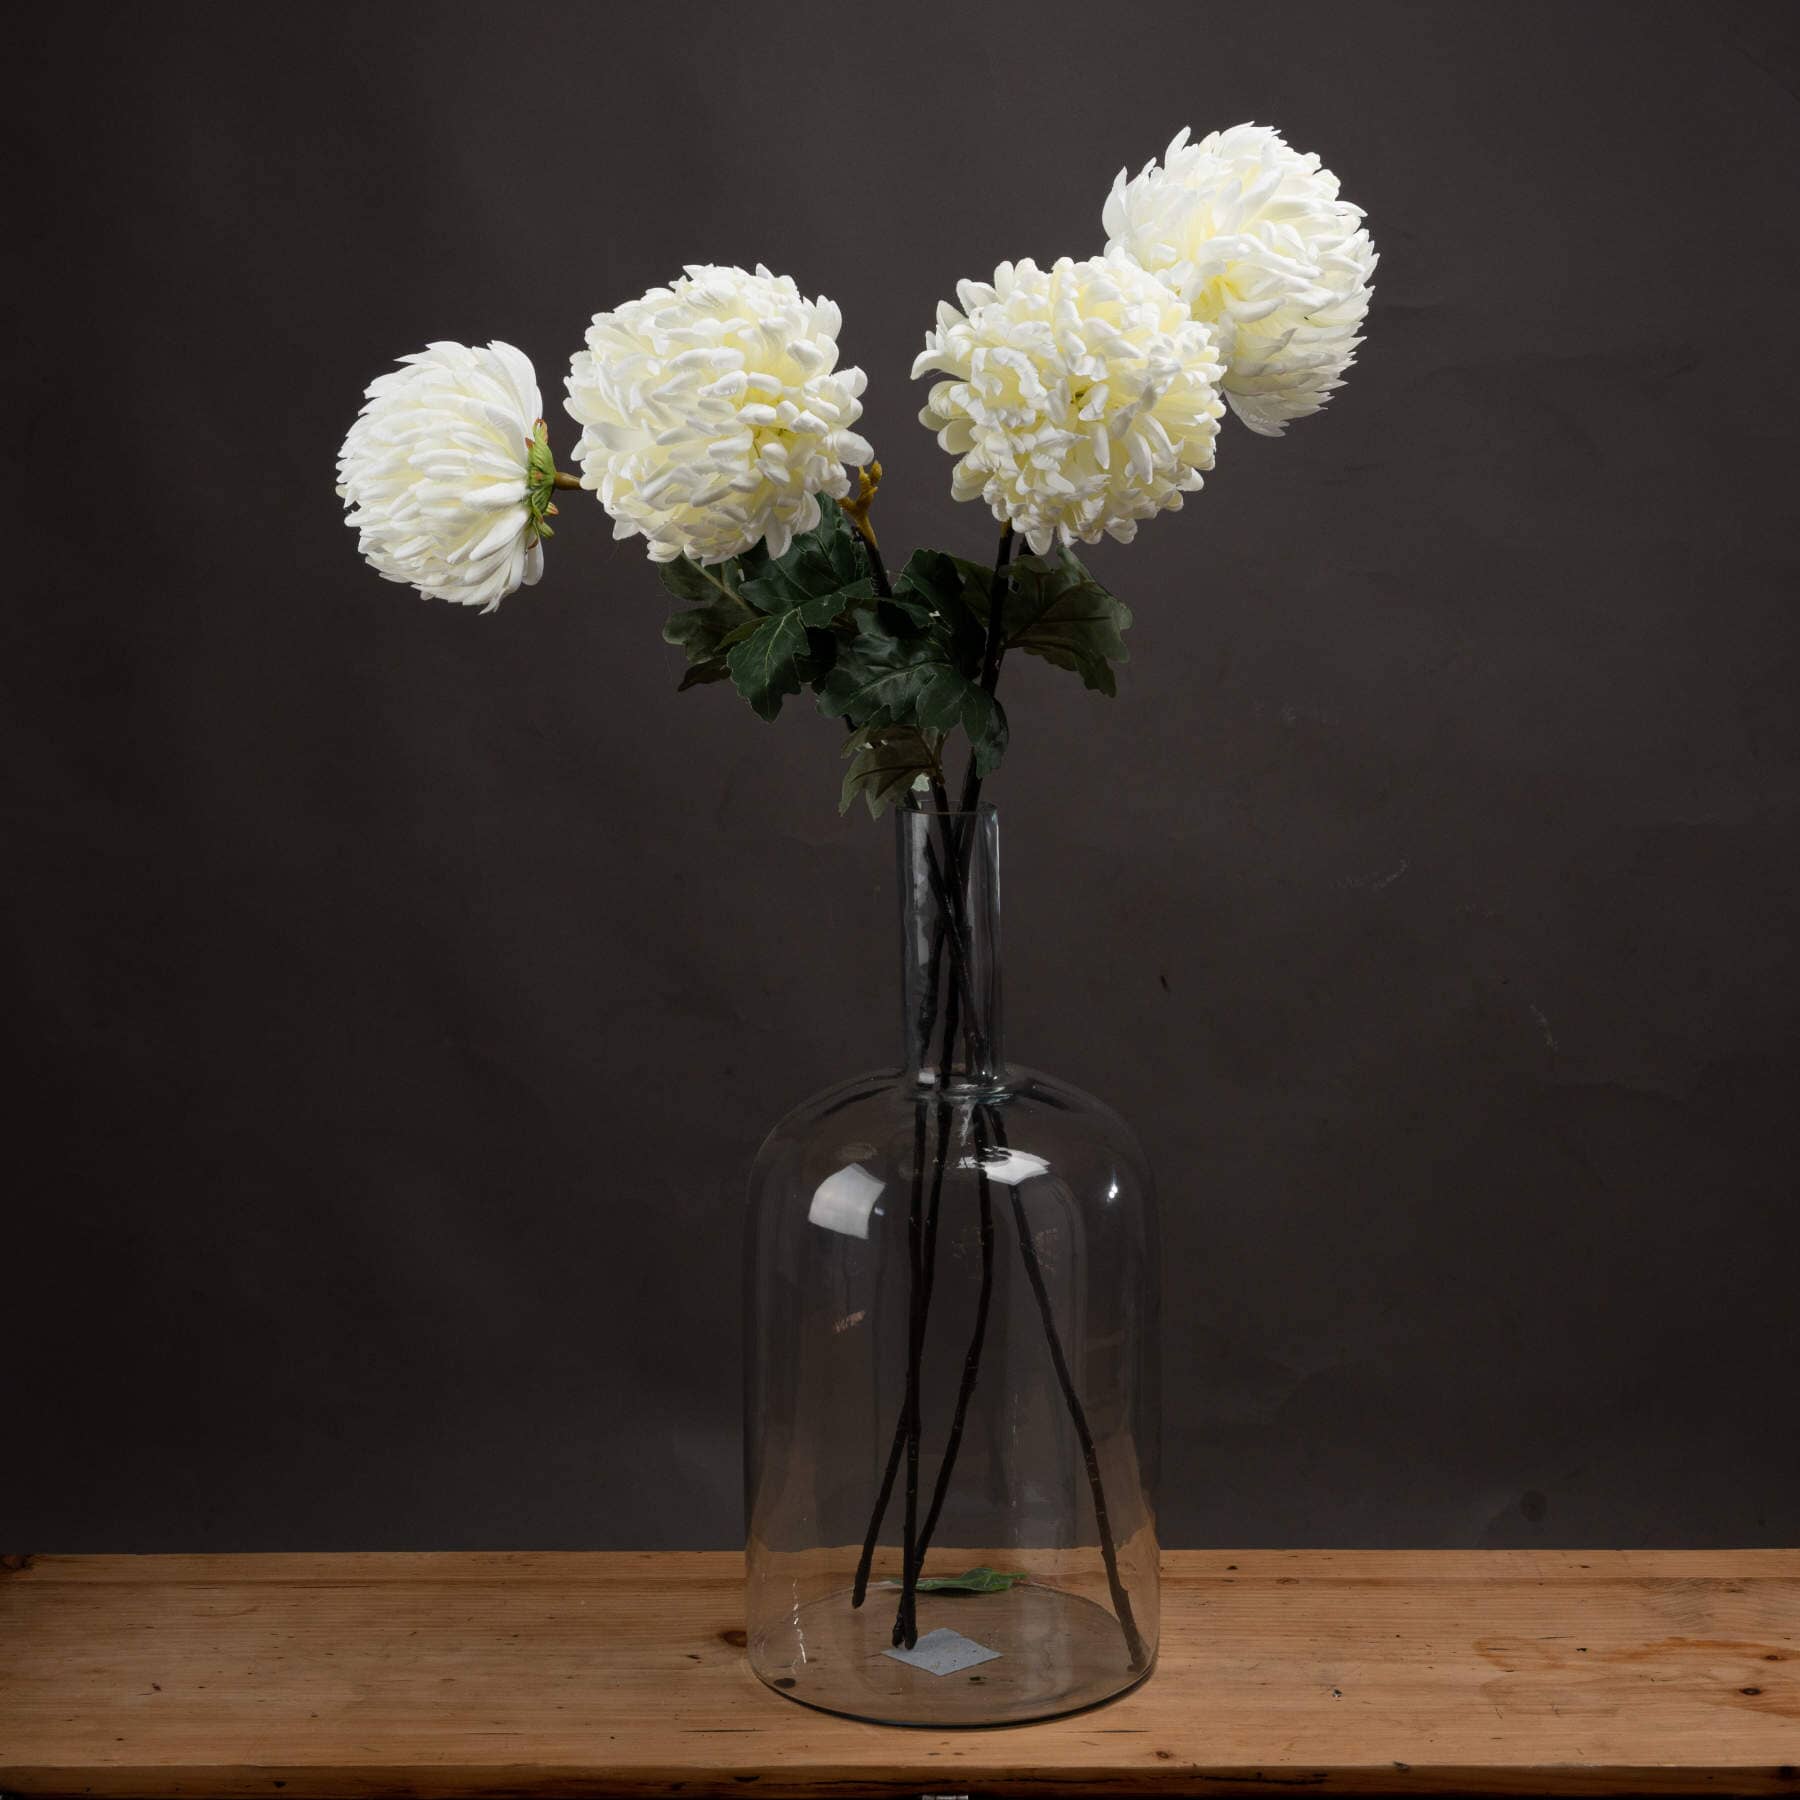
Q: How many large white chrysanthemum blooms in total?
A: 4